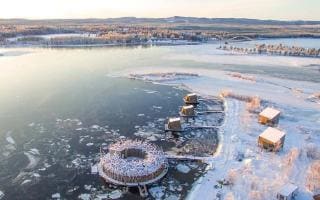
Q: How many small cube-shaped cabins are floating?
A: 3